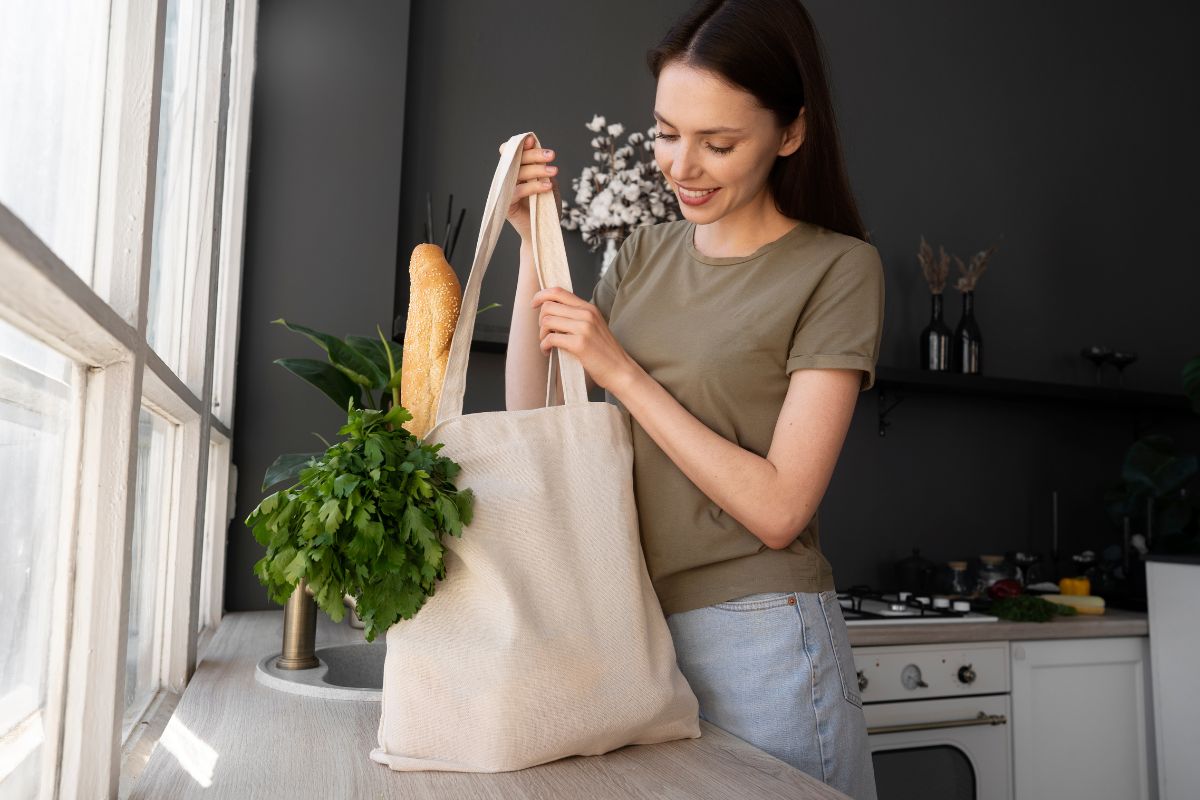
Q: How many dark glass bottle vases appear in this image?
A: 2